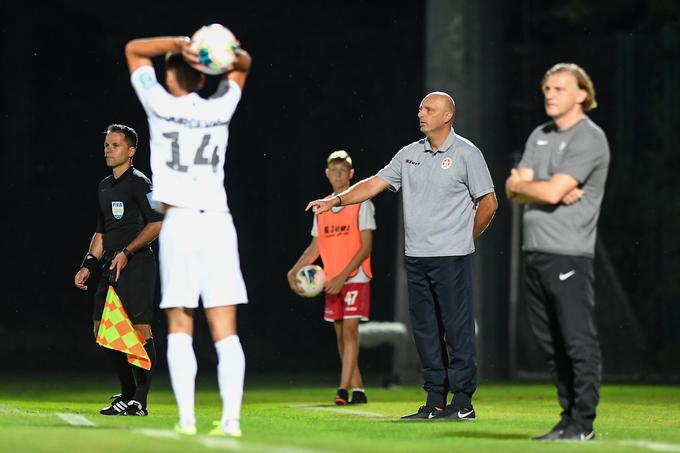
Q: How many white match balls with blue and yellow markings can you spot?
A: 2